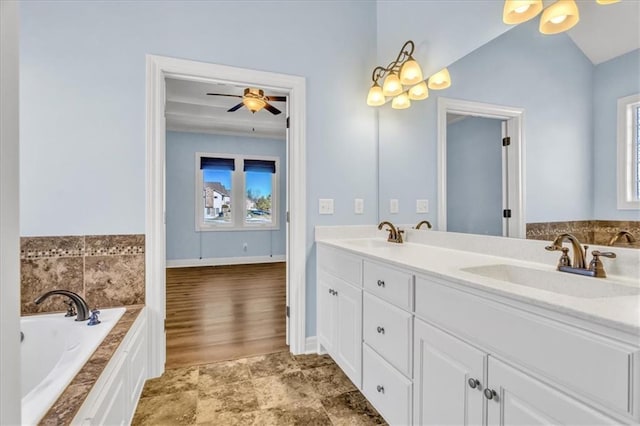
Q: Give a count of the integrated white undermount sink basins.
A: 2